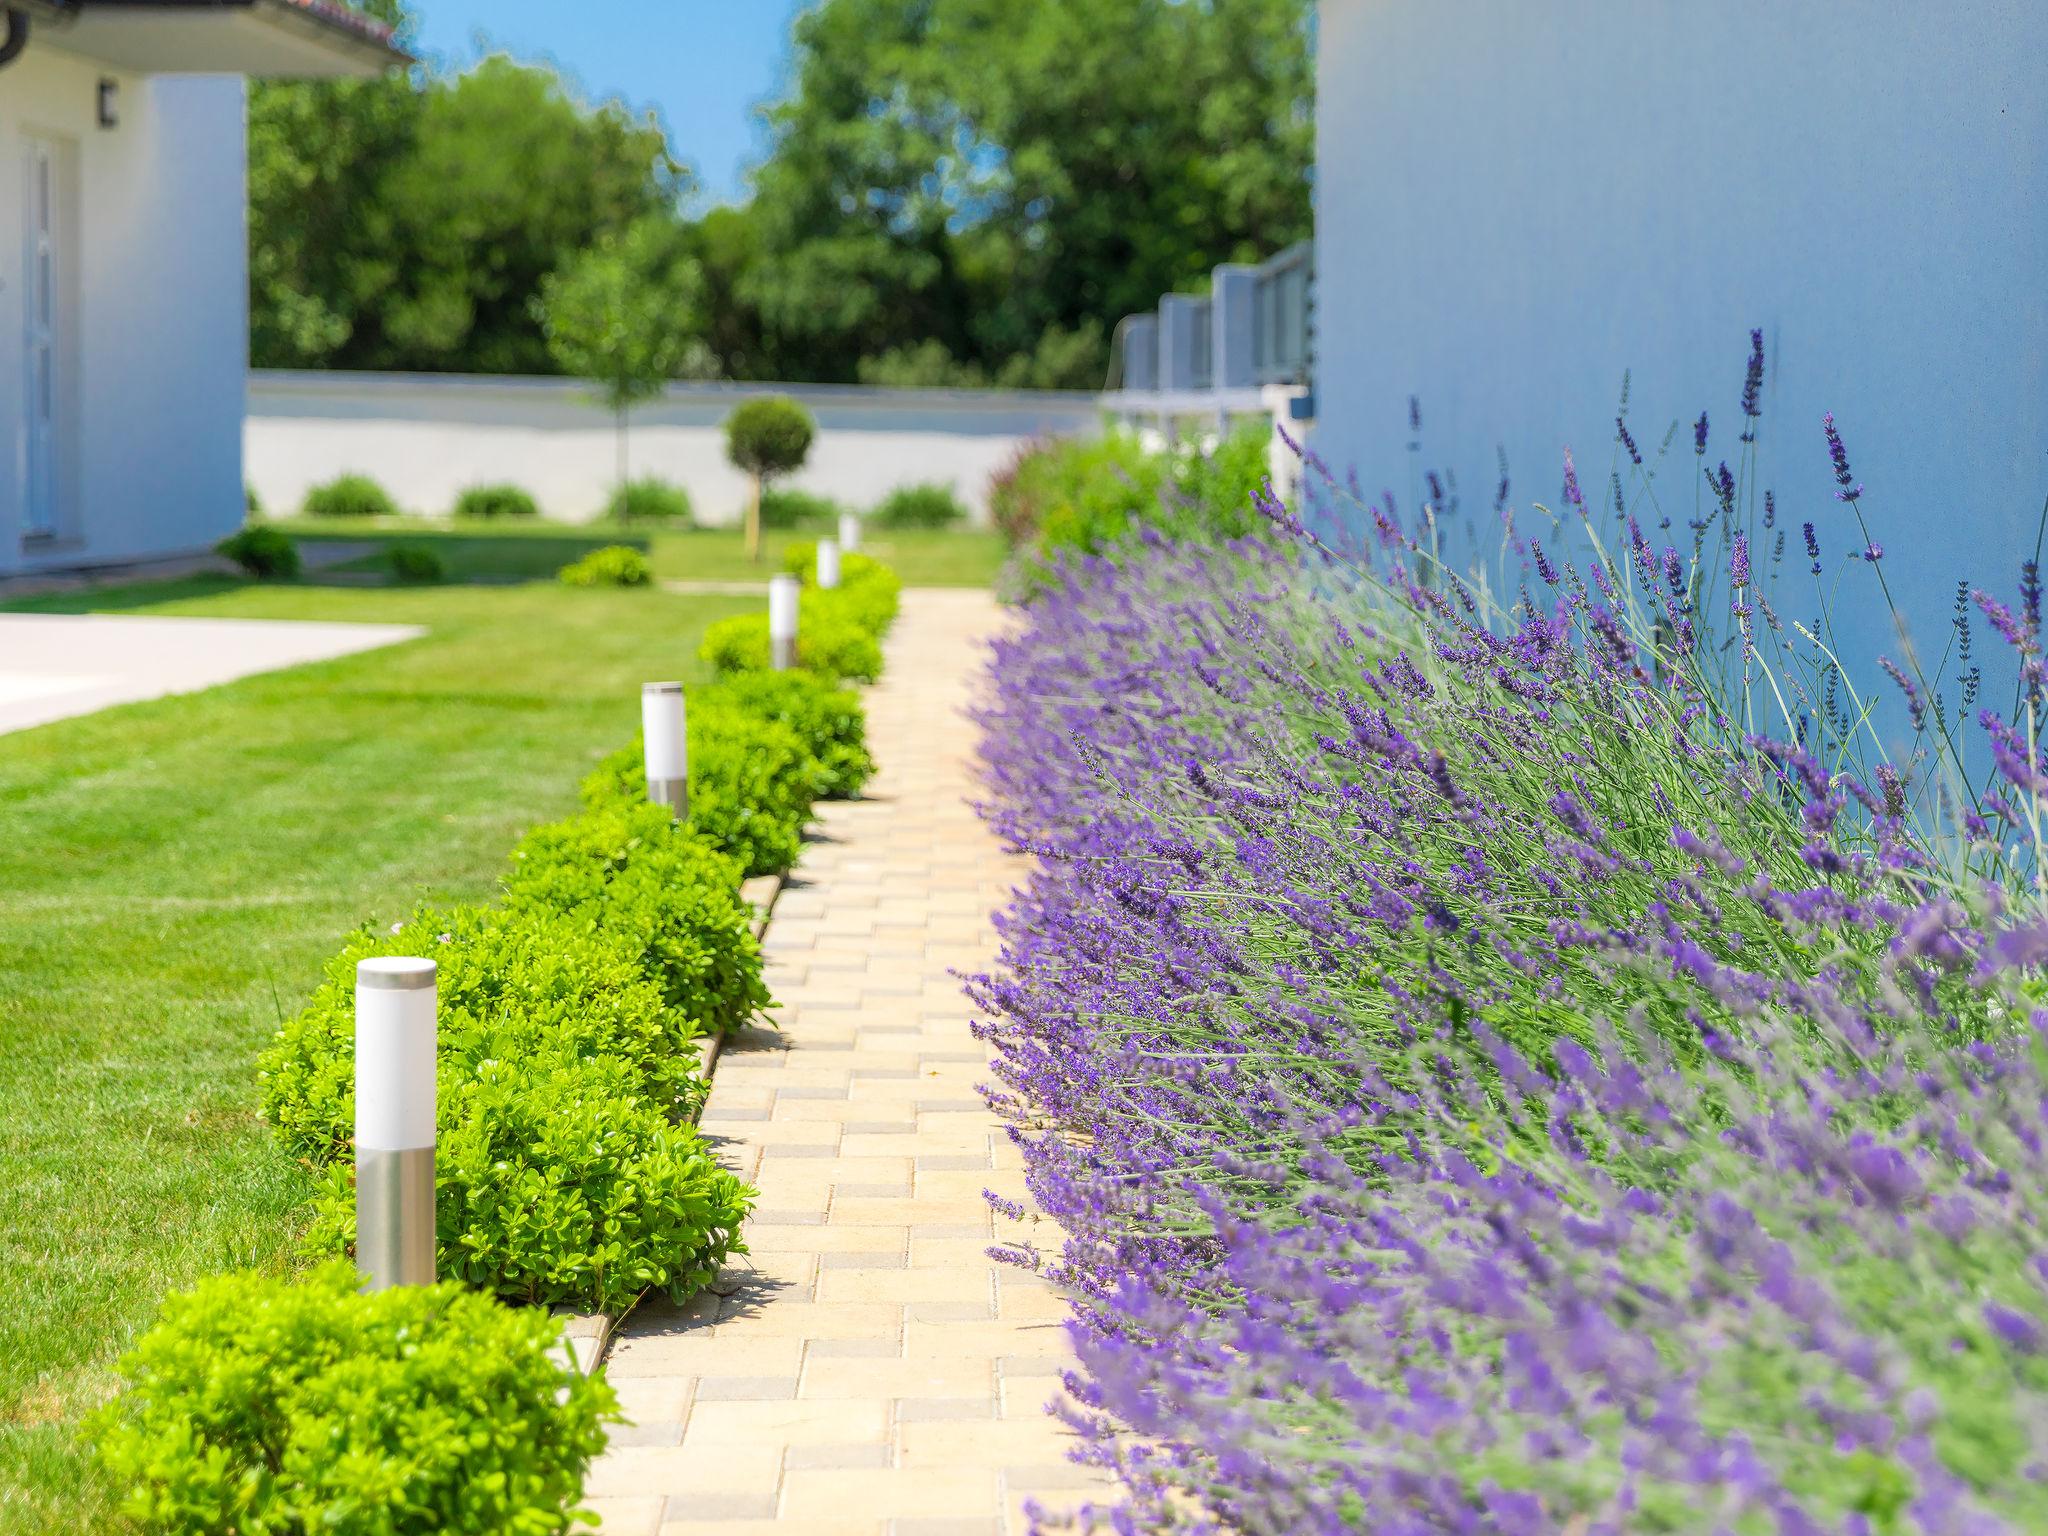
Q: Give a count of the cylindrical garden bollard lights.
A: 5